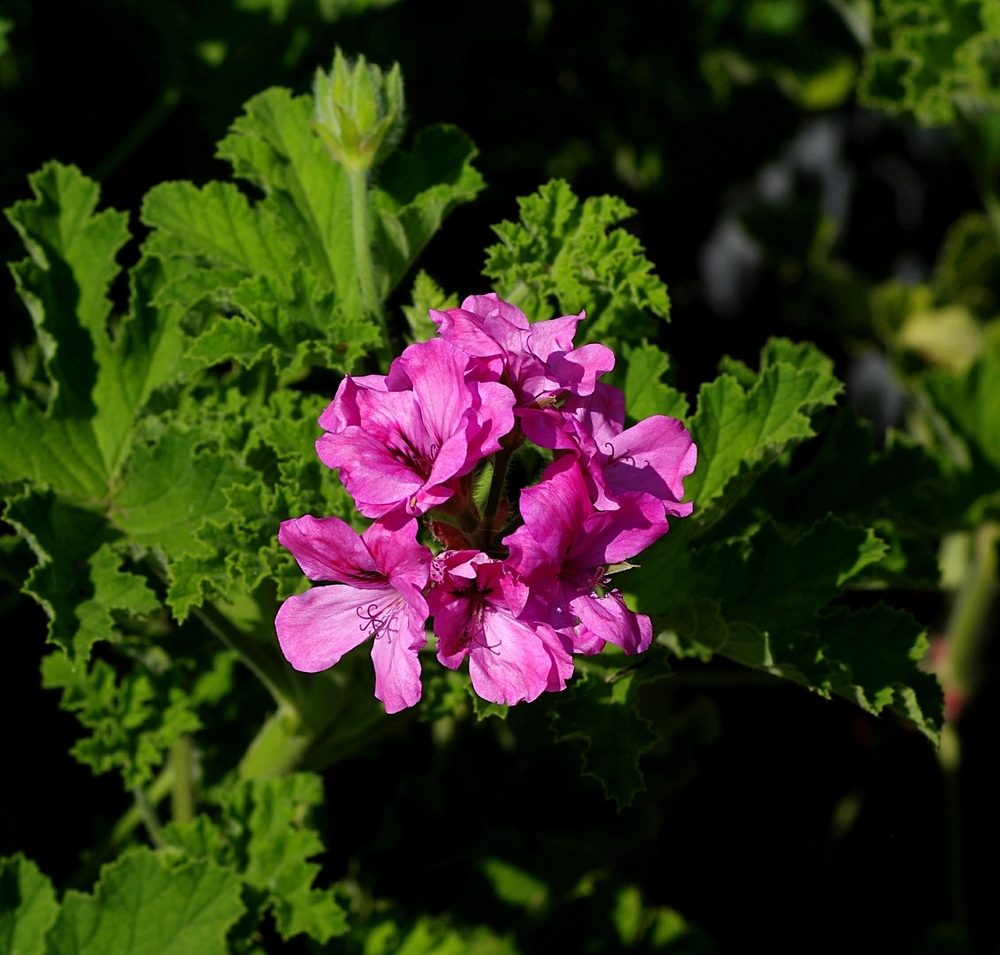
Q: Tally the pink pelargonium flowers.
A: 6